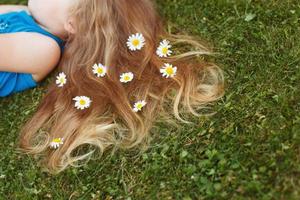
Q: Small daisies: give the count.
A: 9